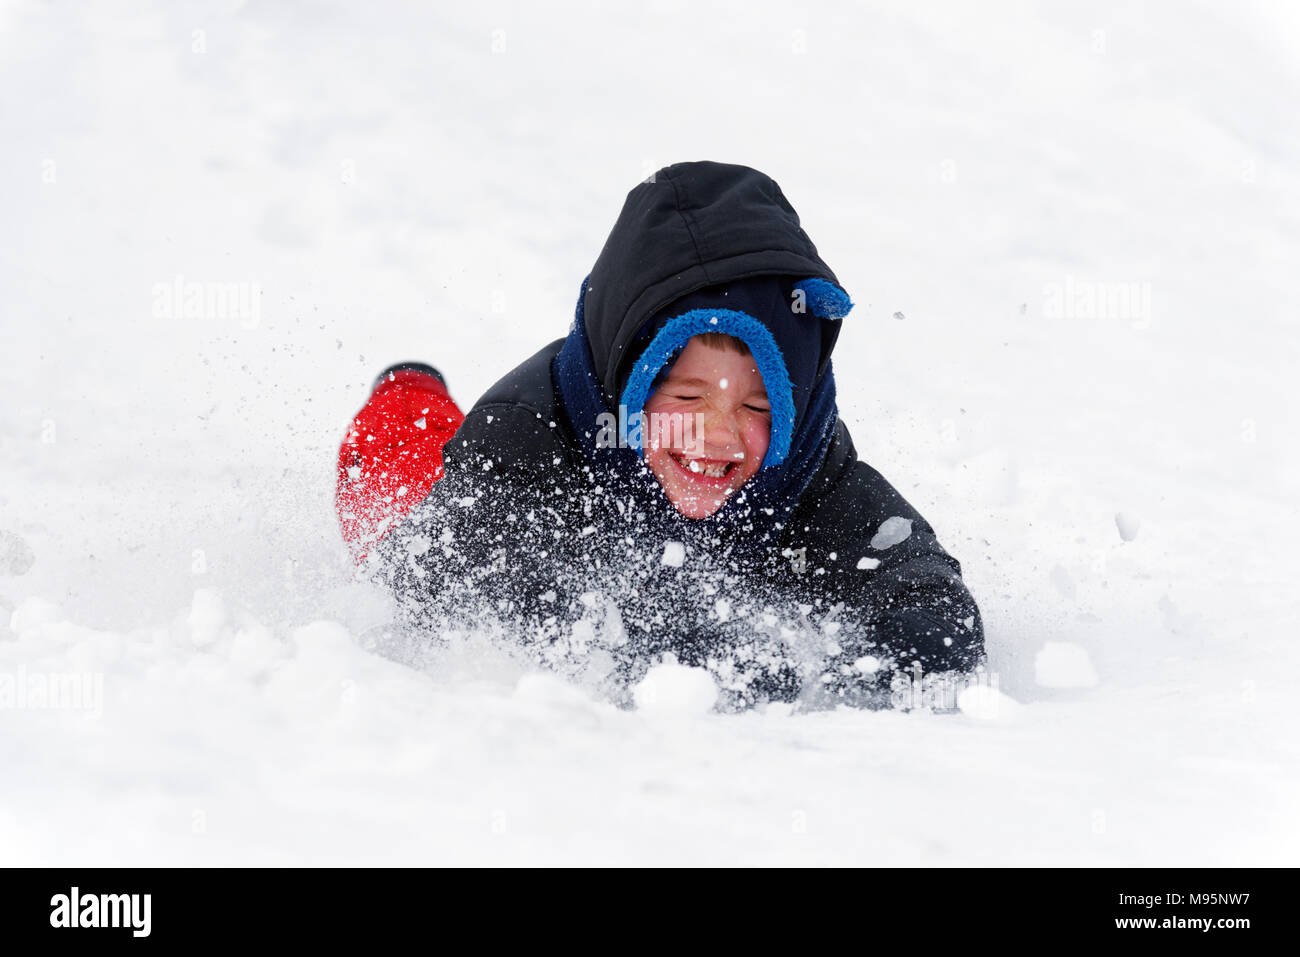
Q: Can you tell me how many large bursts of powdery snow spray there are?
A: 1